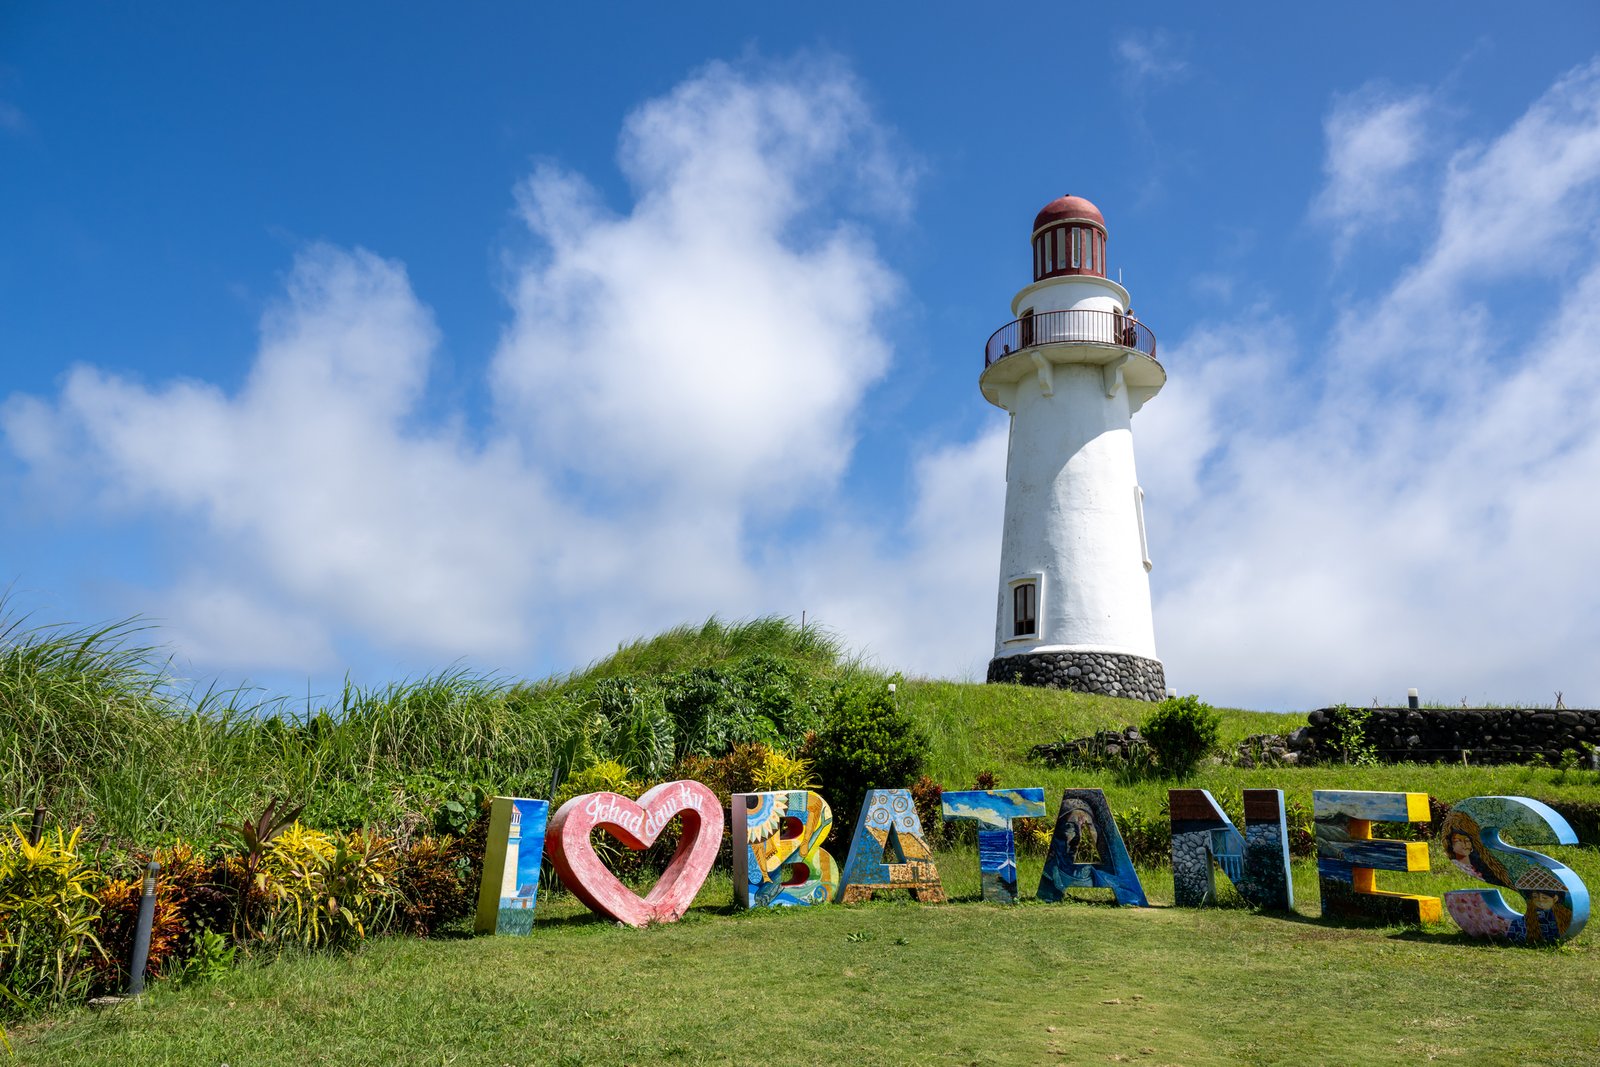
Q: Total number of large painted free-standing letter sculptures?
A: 8